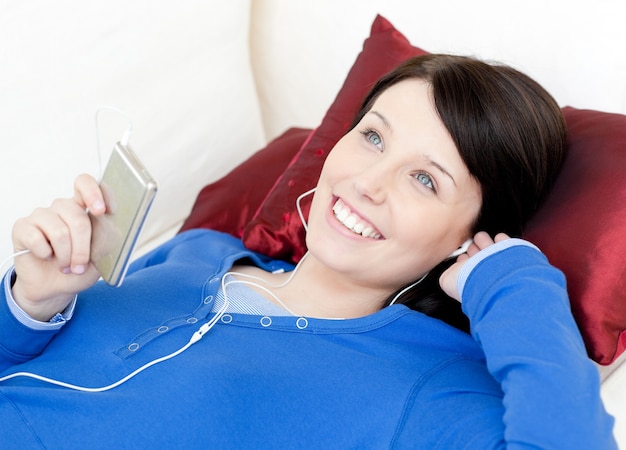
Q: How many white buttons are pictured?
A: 8